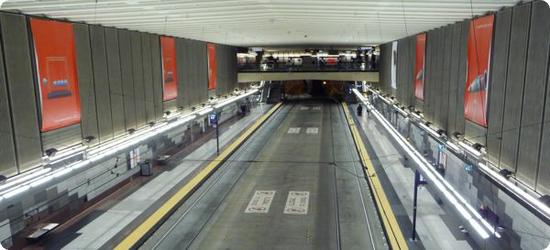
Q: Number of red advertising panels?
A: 5